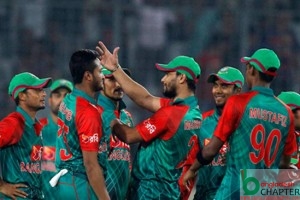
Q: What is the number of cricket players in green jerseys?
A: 8